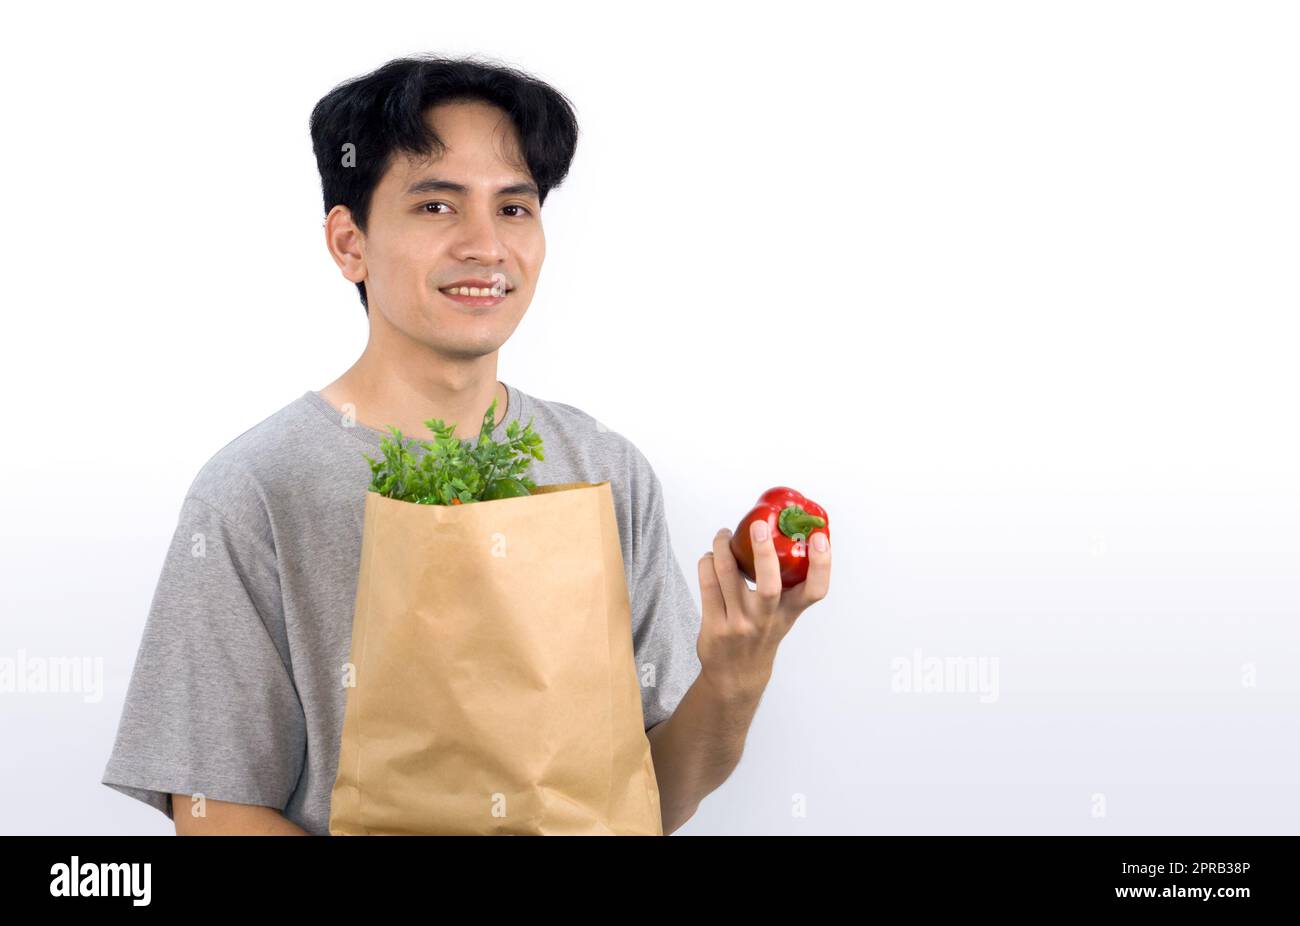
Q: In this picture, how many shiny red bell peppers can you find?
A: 1